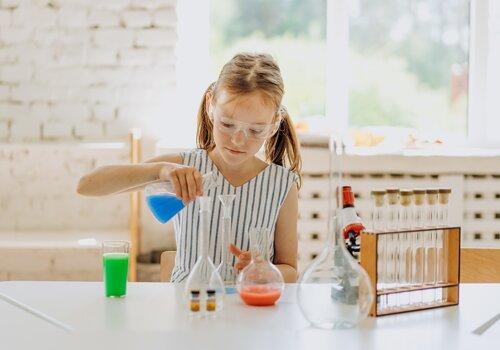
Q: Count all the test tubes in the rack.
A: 6